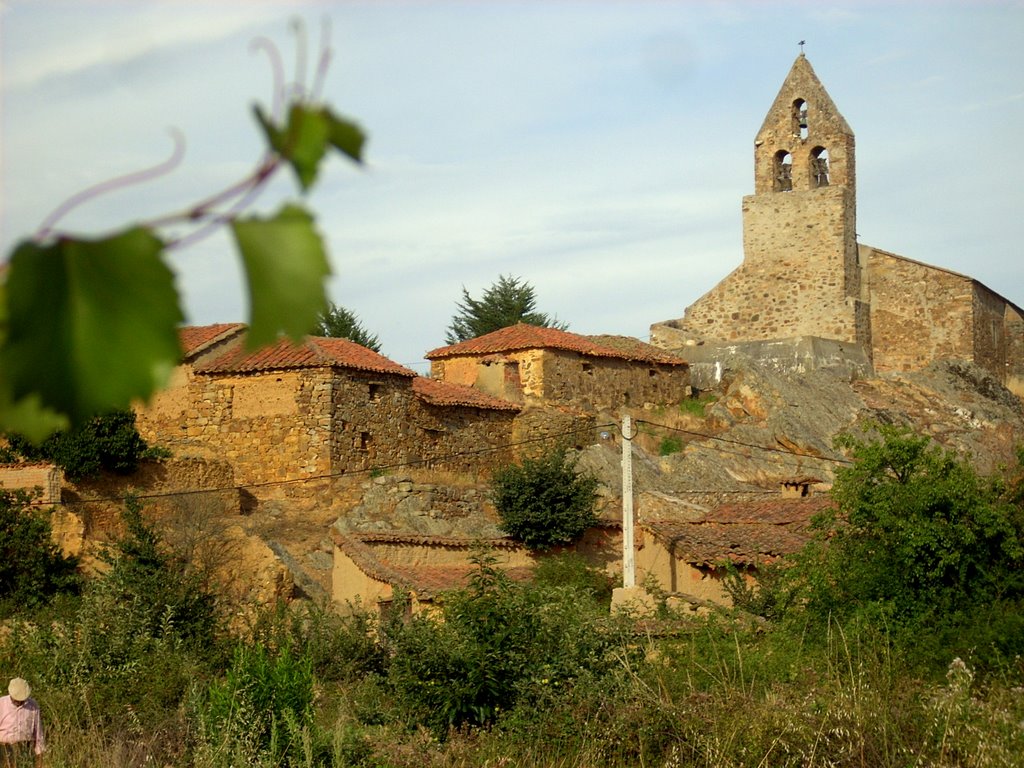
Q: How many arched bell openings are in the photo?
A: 3